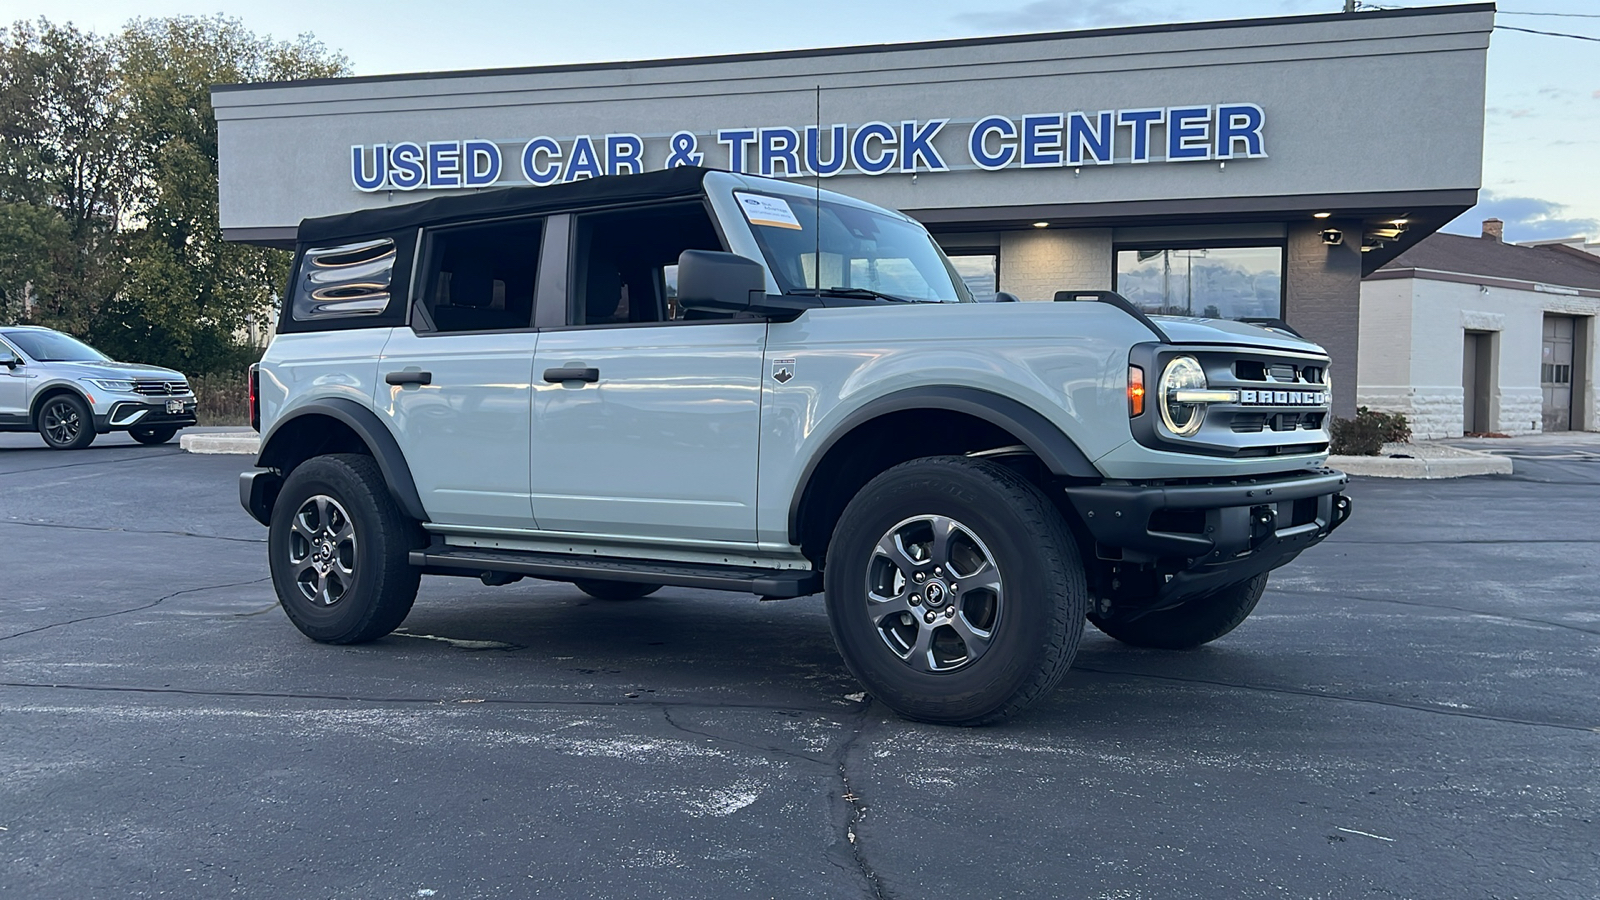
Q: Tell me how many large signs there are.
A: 1